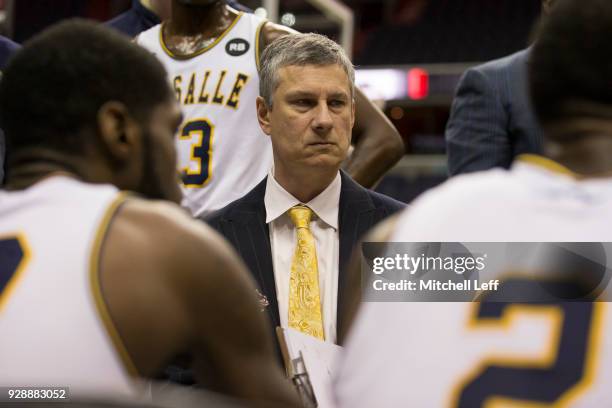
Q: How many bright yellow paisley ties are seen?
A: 1